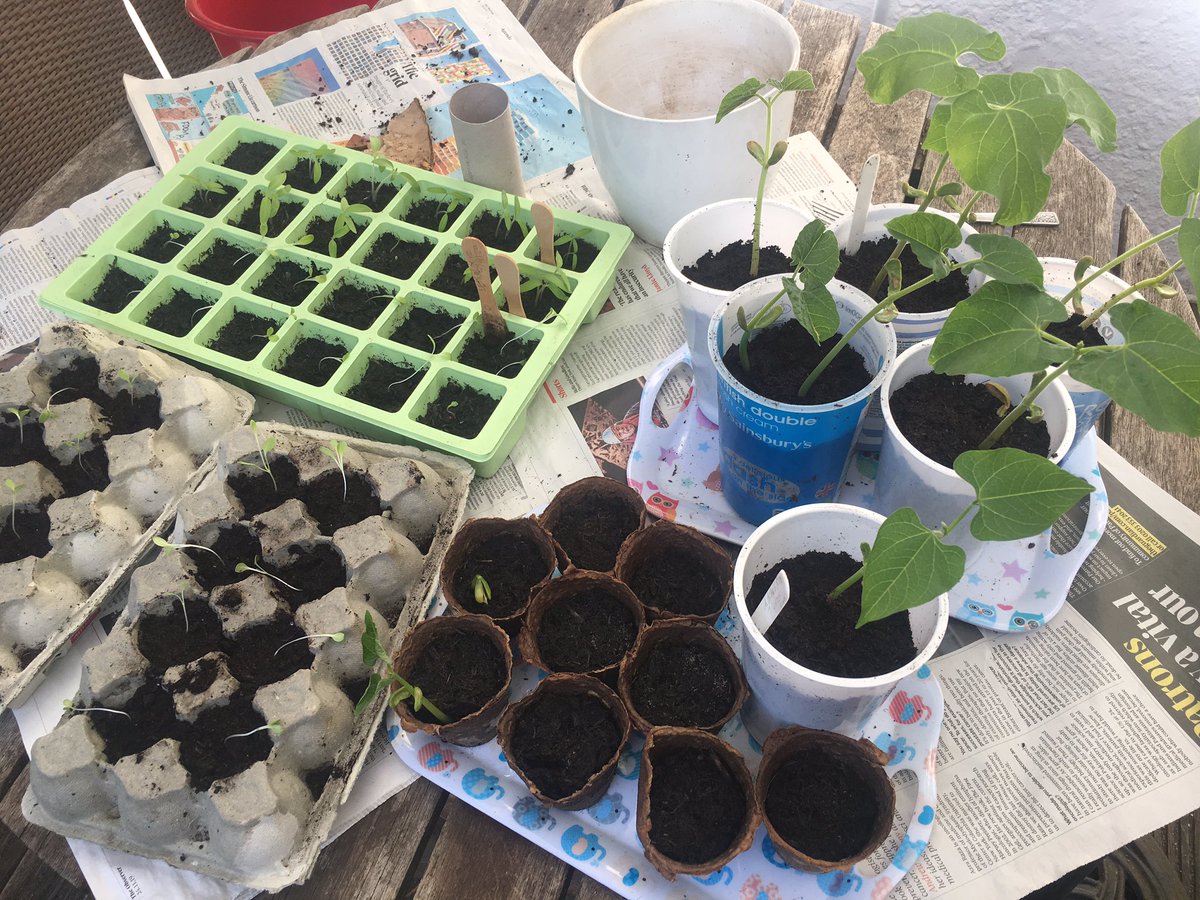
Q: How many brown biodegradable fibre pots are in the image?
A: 9